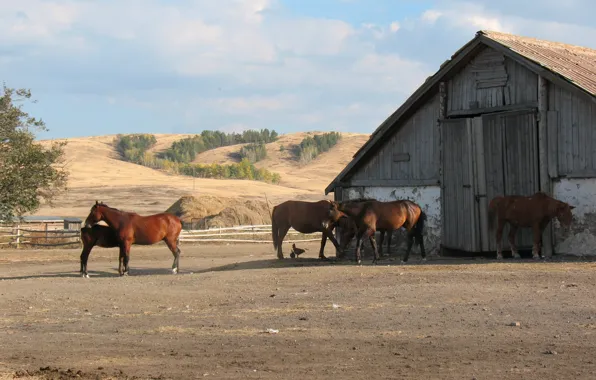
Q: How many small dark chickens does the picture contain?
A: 2